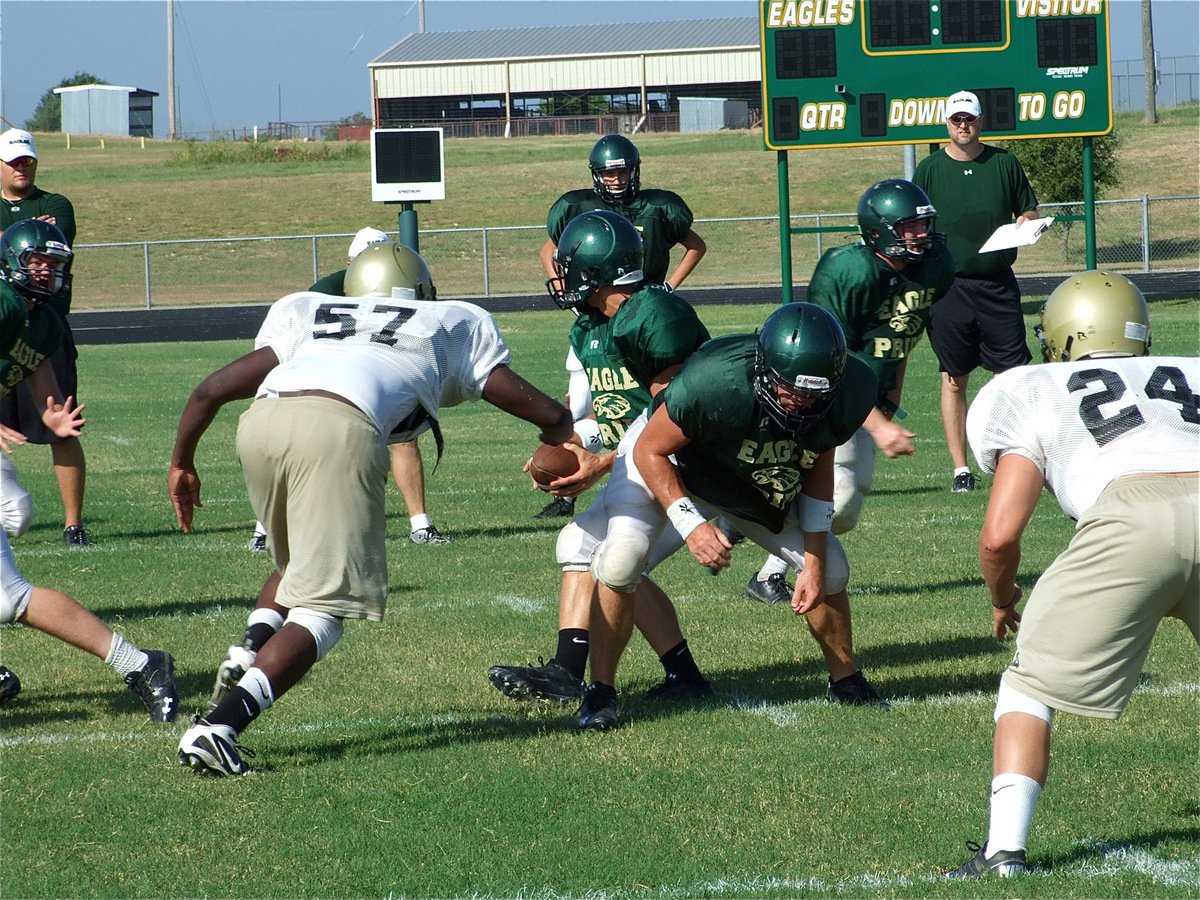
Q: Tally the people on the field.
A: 10